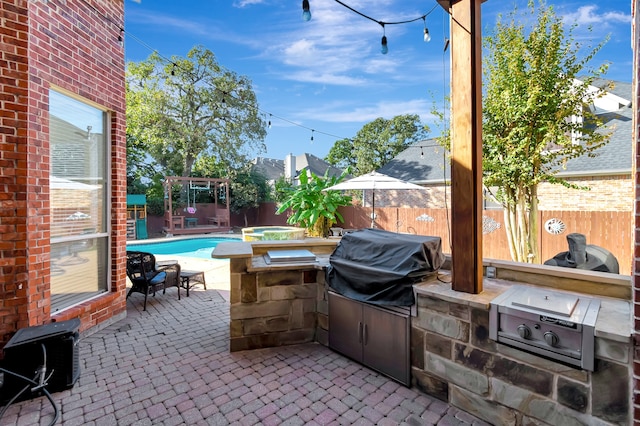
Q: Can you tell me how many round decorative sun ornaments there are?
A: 1